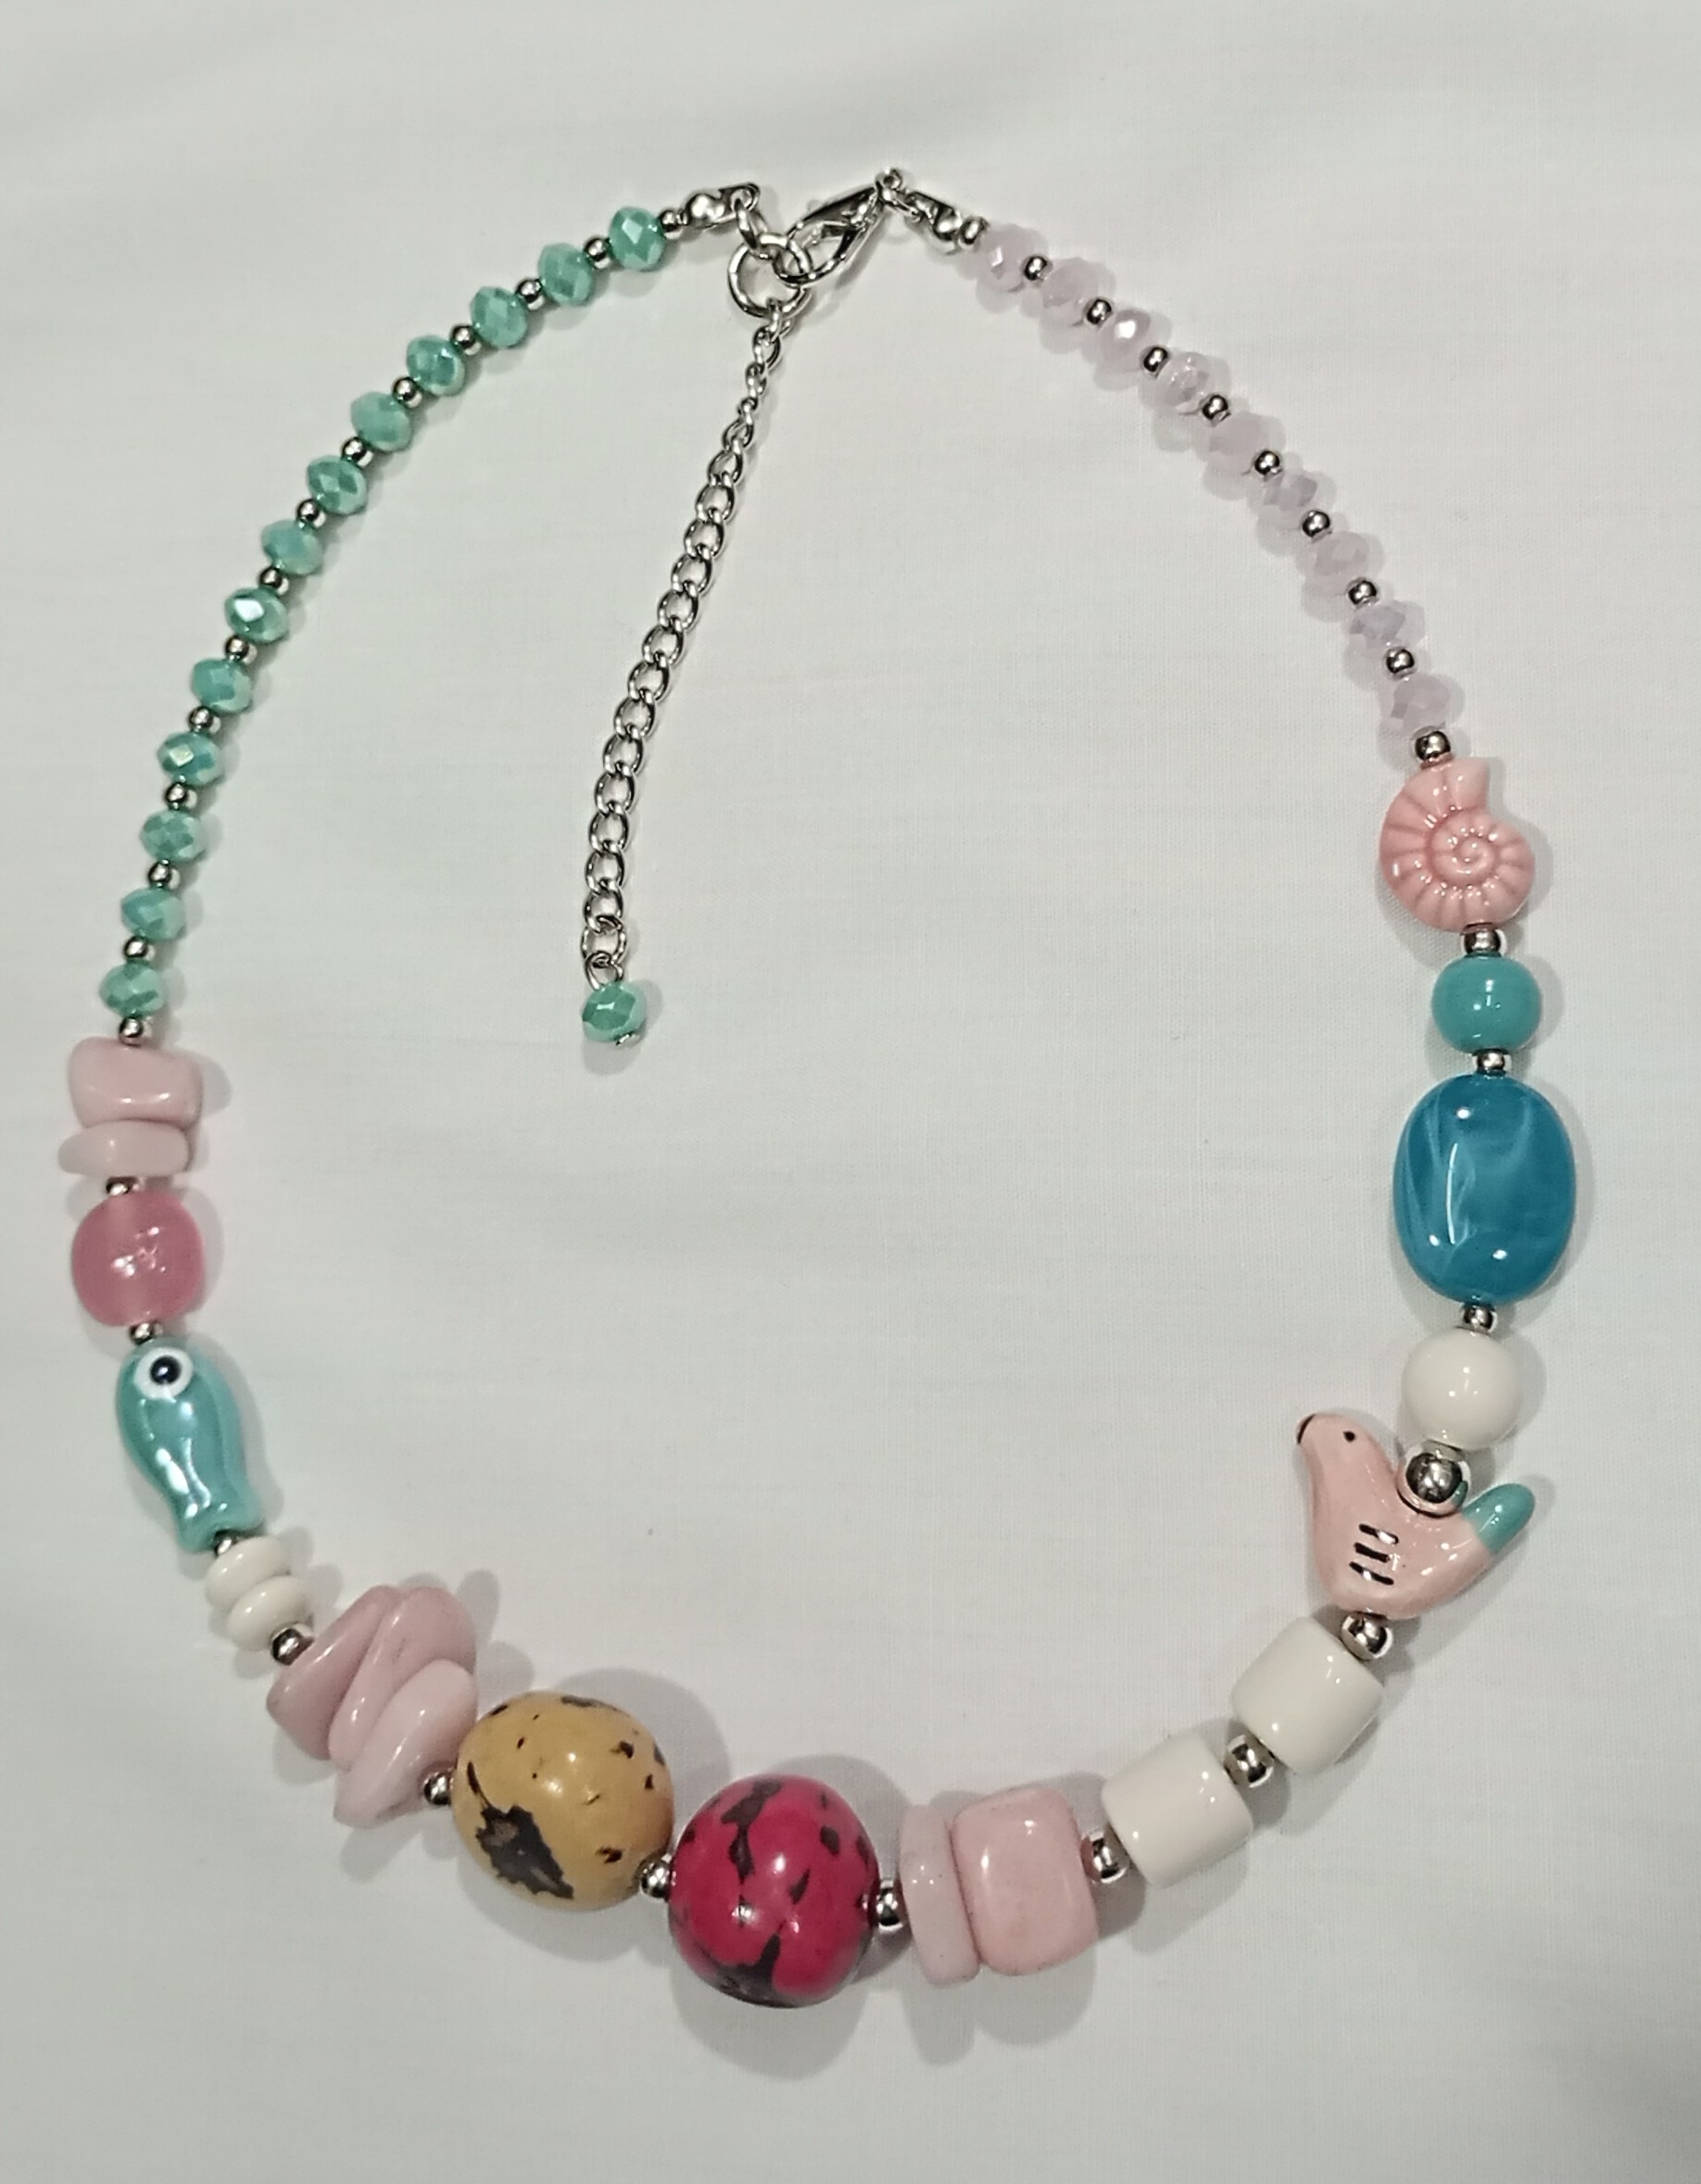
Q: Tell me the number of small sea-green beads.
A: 14